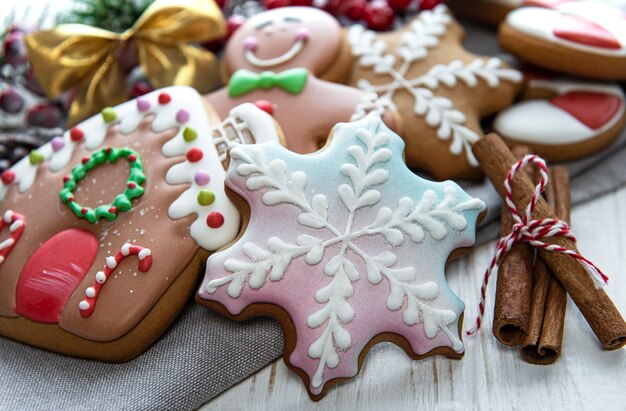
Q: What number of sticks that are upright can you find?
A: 2